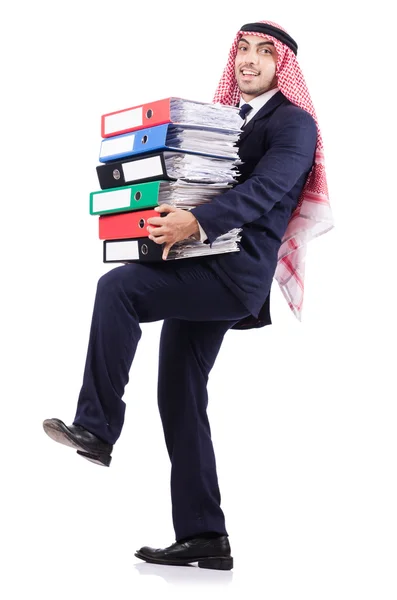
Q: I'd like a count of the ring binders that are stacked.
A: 6